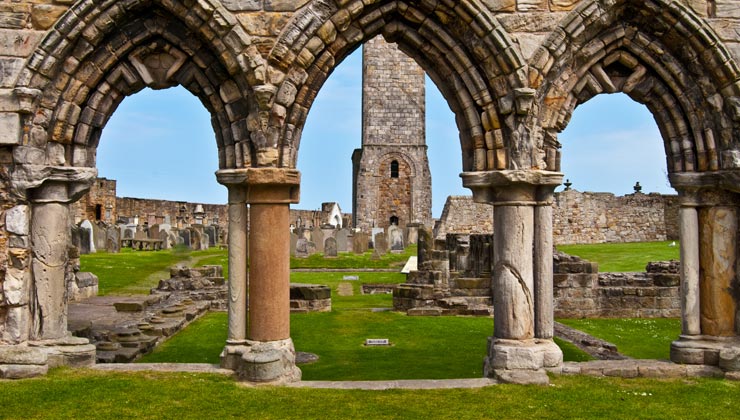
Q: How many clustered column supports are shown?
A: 4